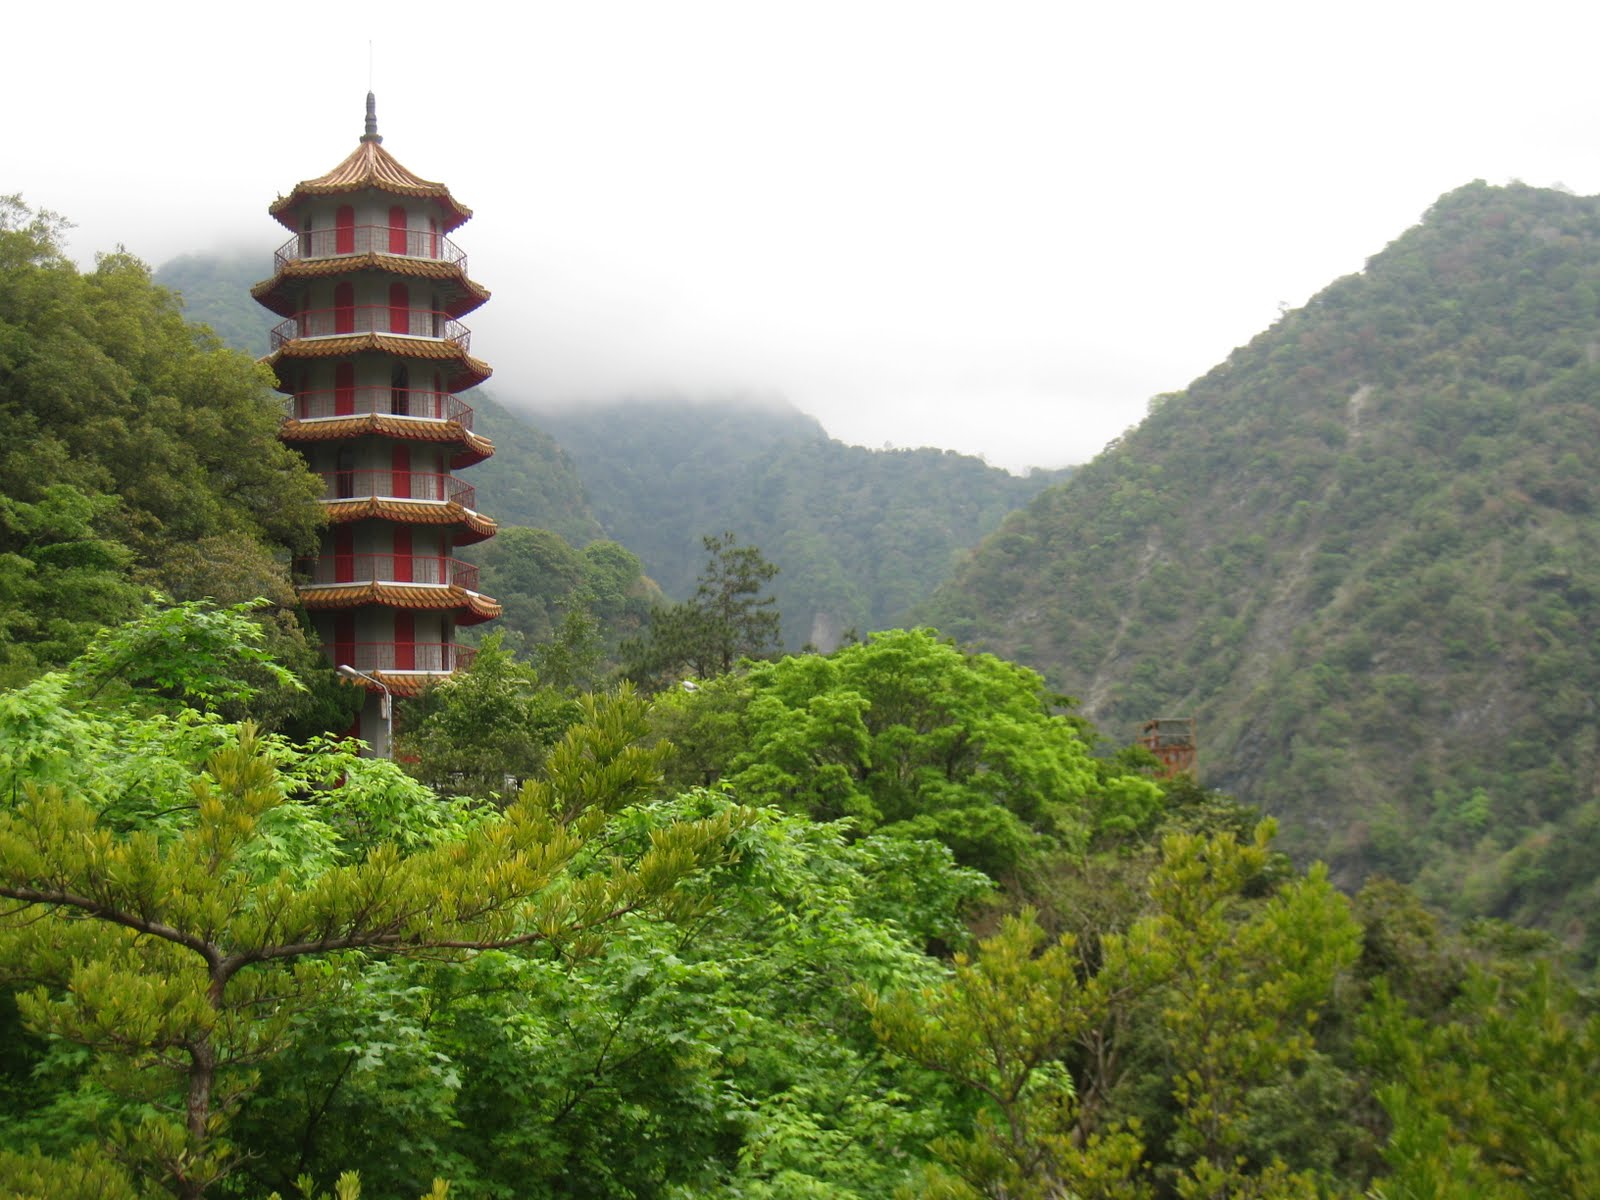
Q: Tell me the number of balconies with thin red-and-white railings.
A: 6